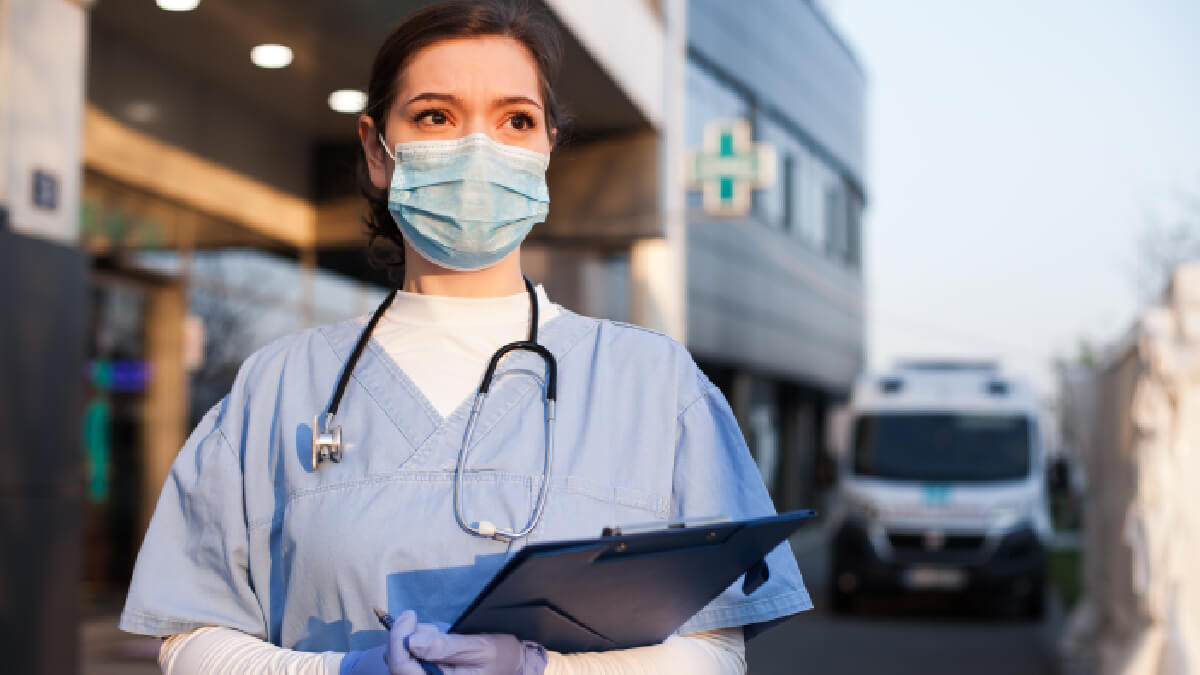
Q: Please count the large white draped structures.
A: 1